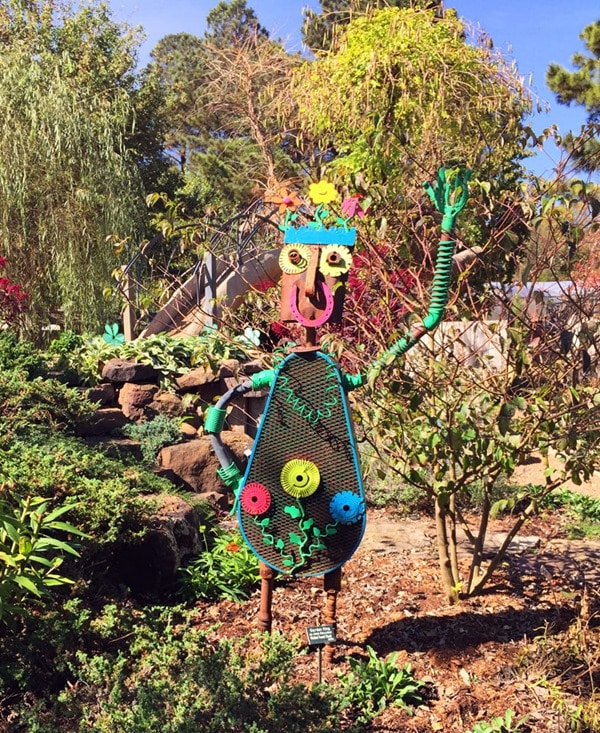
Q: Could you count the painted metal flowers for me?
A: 6